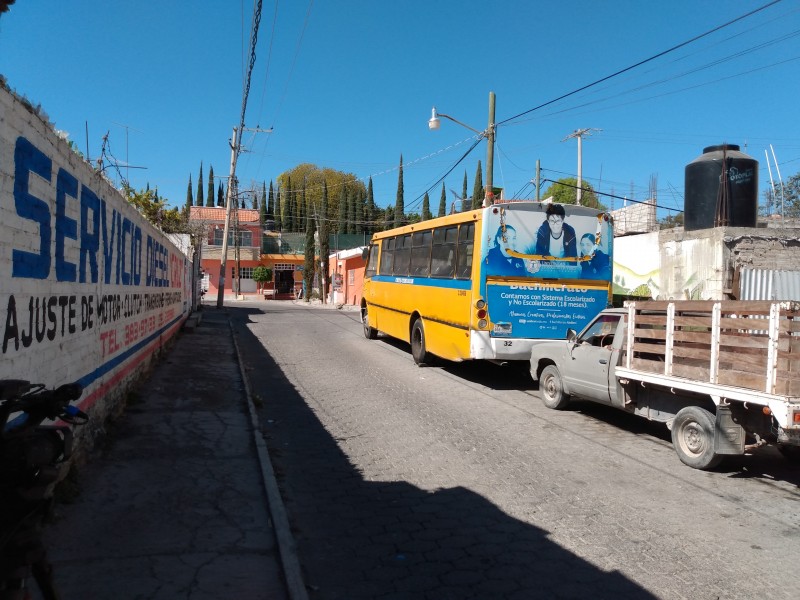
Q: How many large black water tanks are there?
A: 1